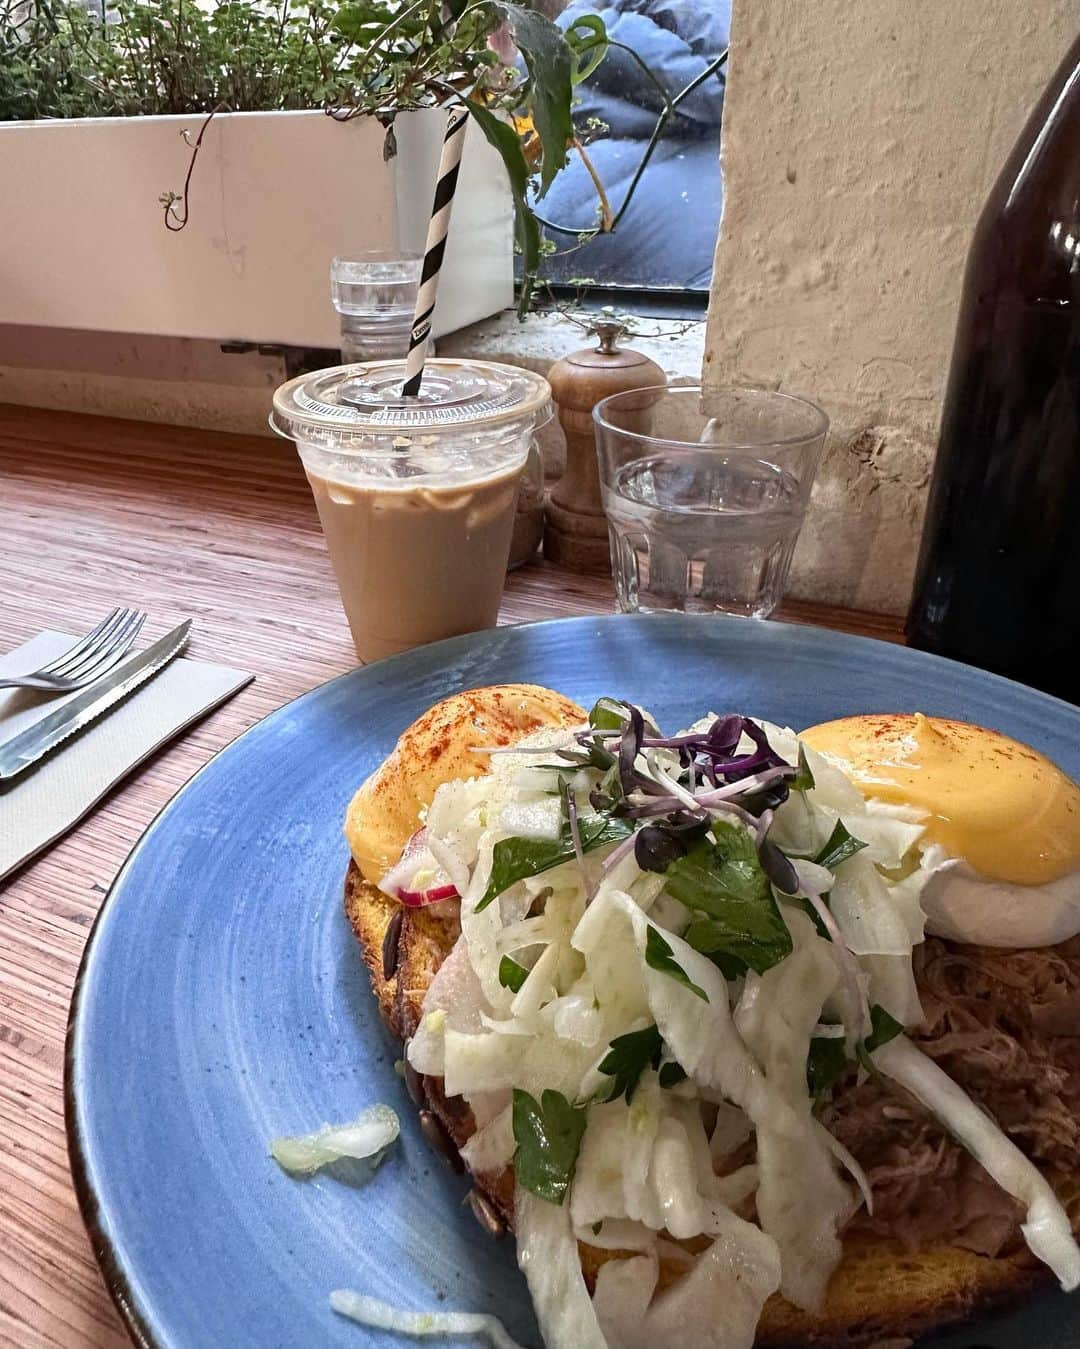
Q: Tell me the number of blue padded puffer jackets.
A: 1